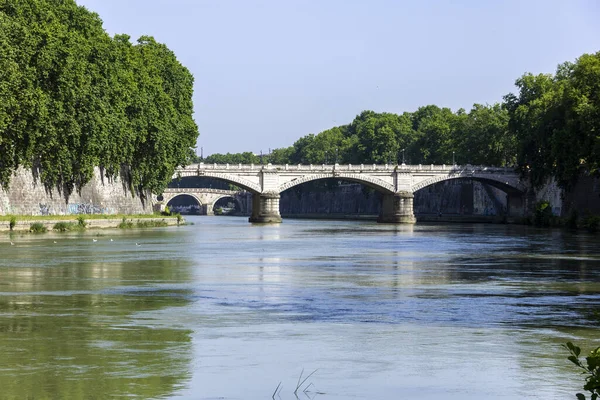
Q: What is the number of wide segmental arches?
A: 3